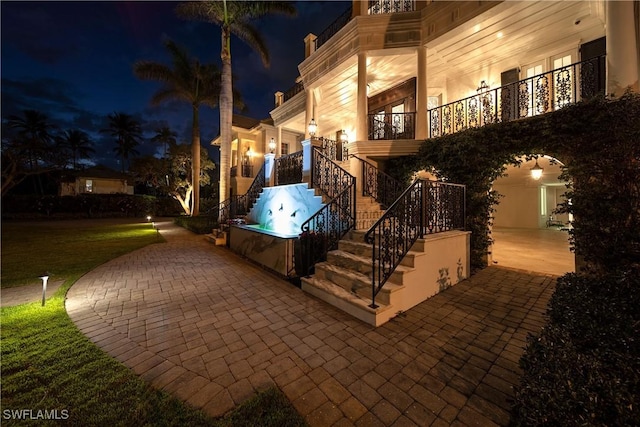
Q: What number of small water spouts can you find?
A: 3